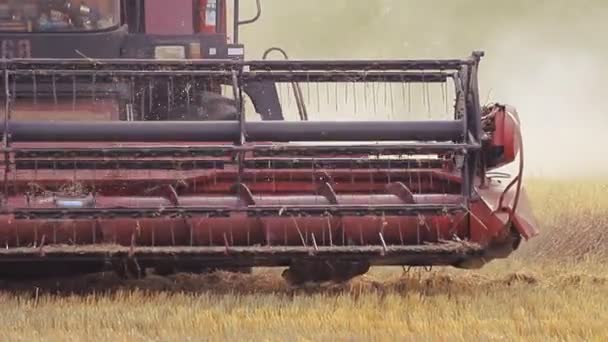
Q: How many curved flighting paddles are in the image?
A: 4